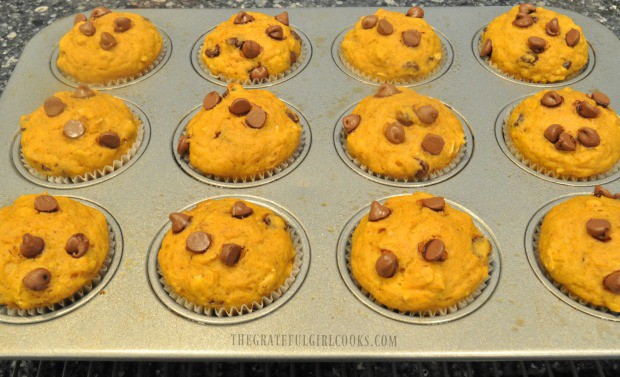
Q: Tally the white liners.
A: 12